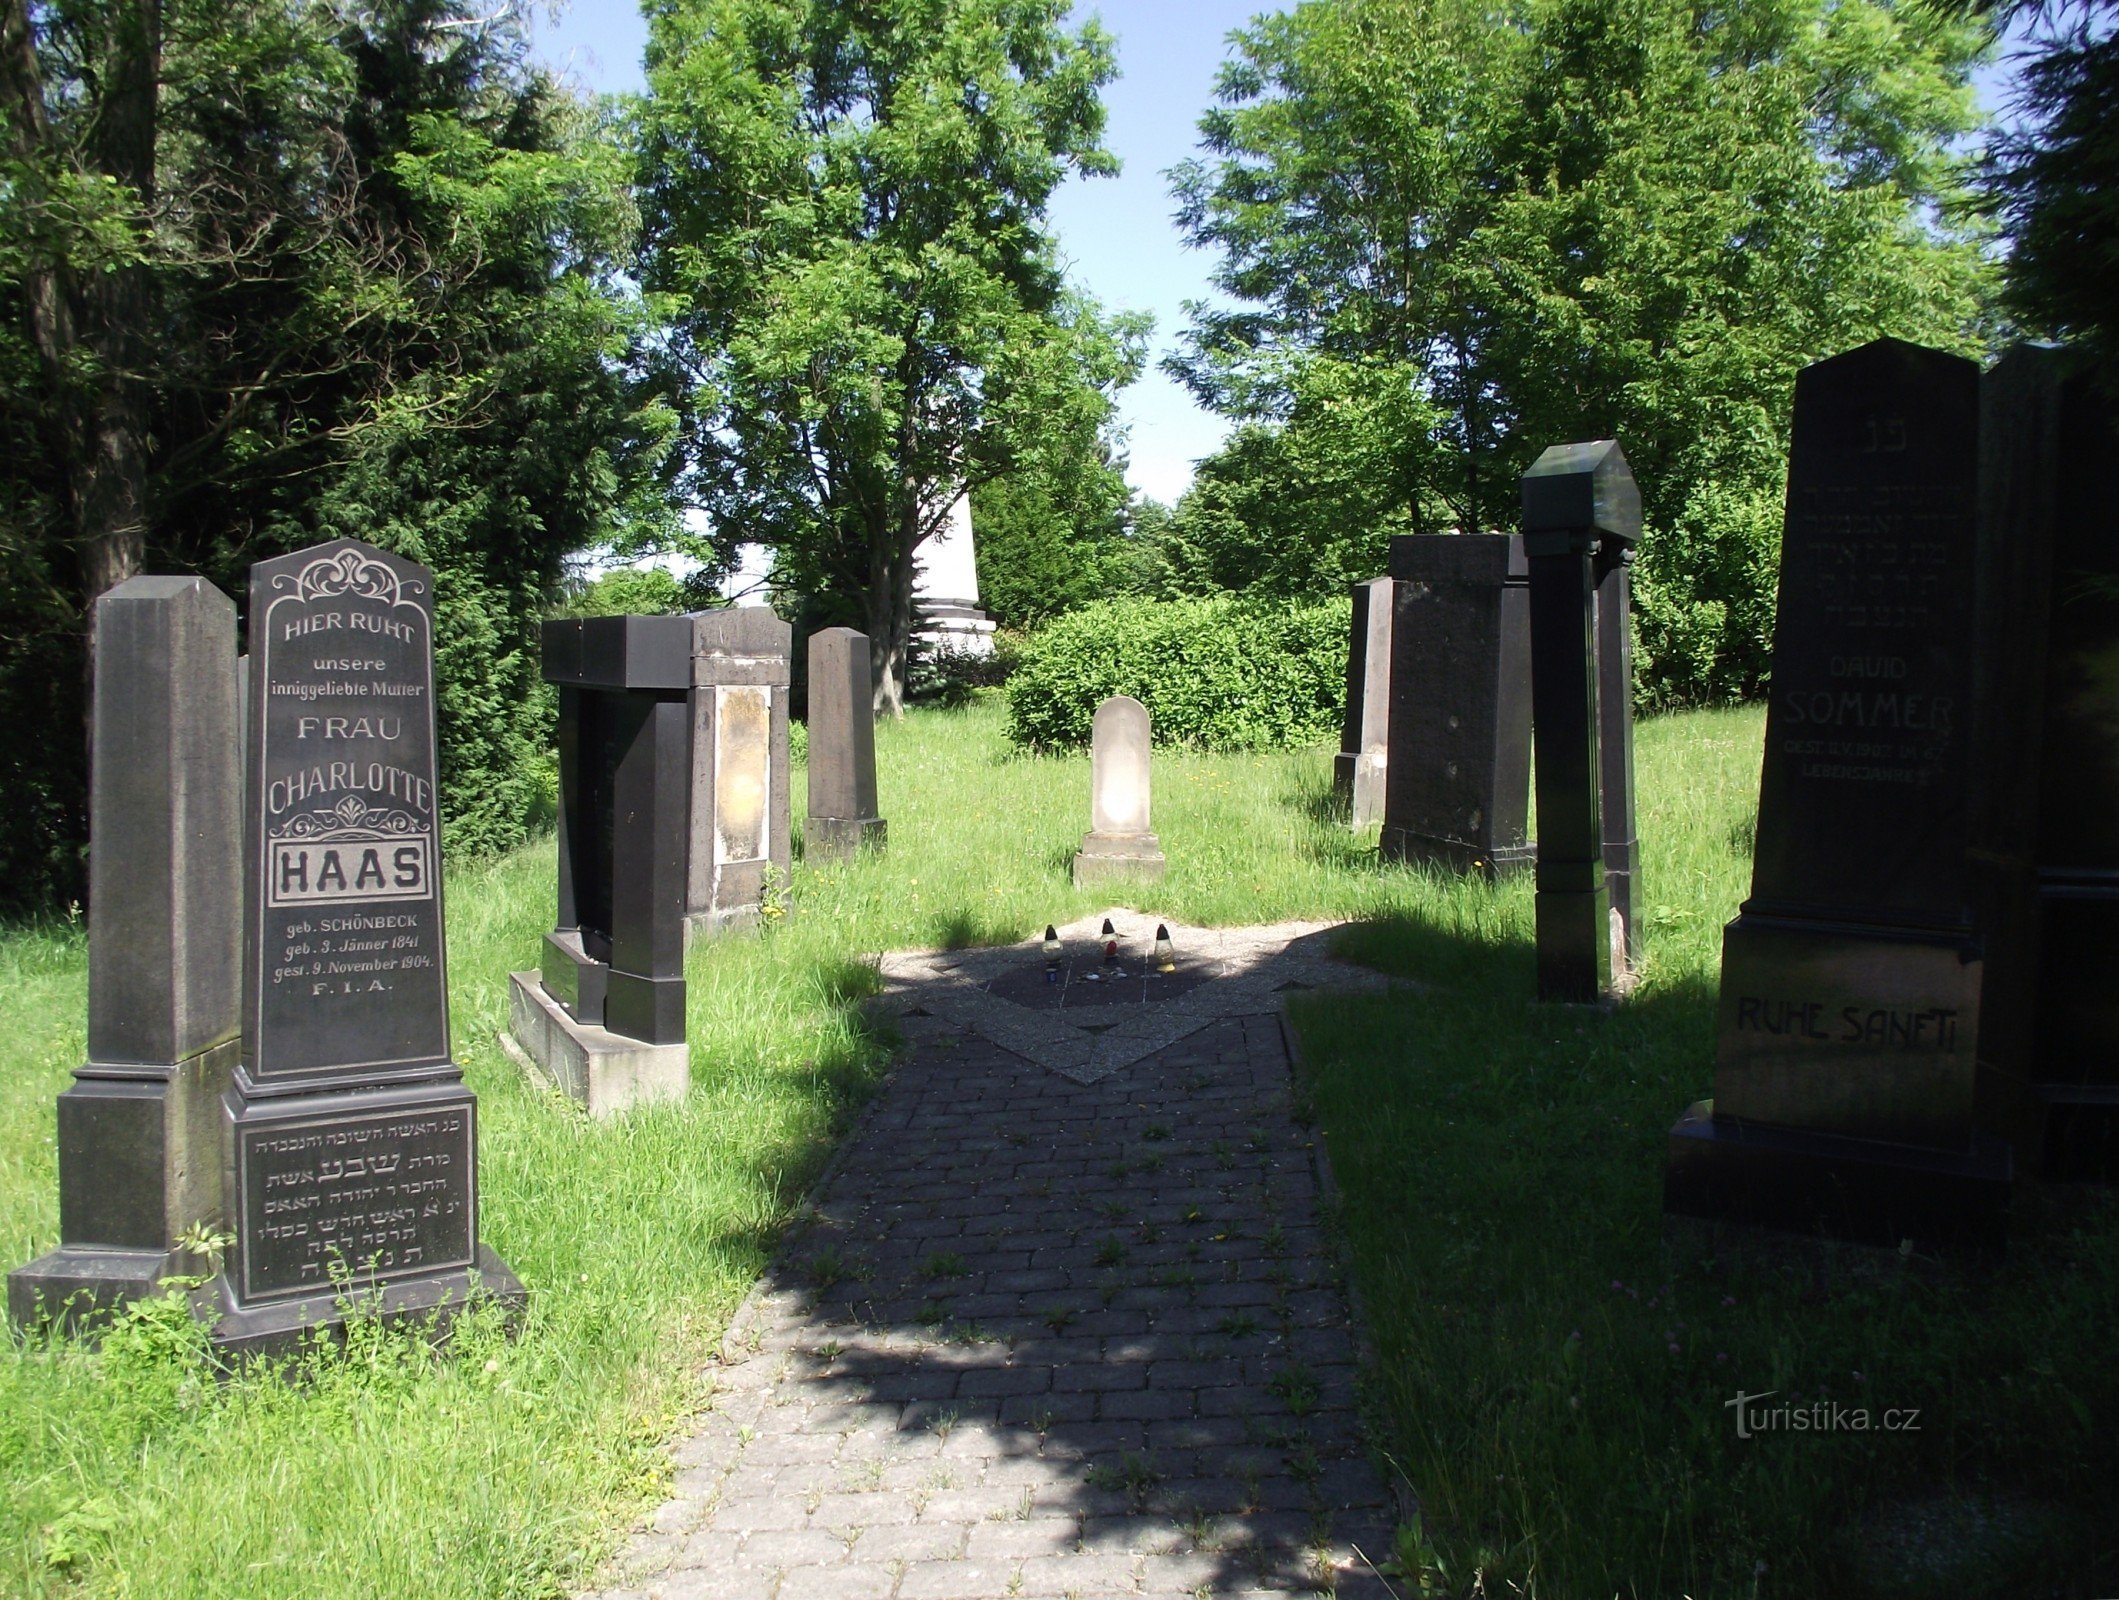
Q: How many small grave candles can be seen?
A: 3